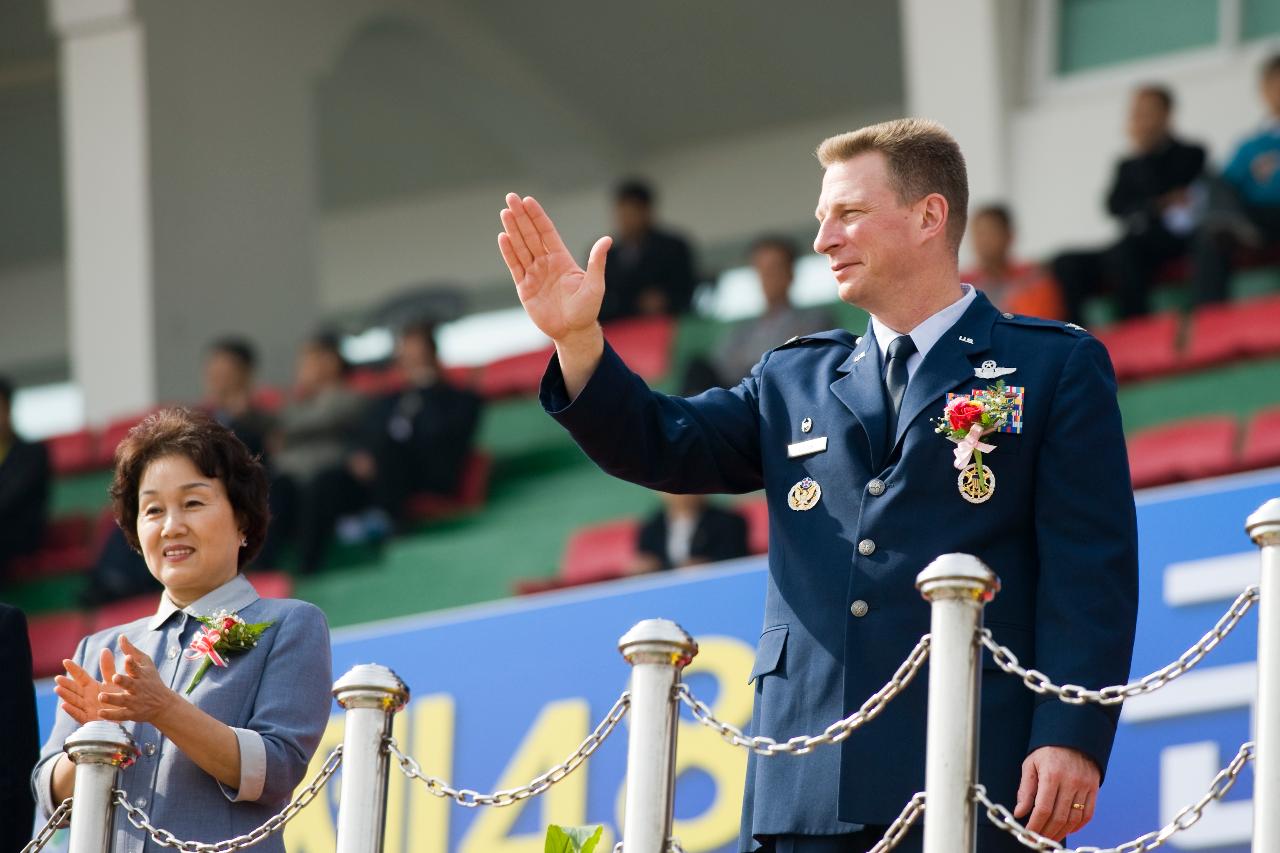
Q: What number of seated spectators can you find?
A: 10